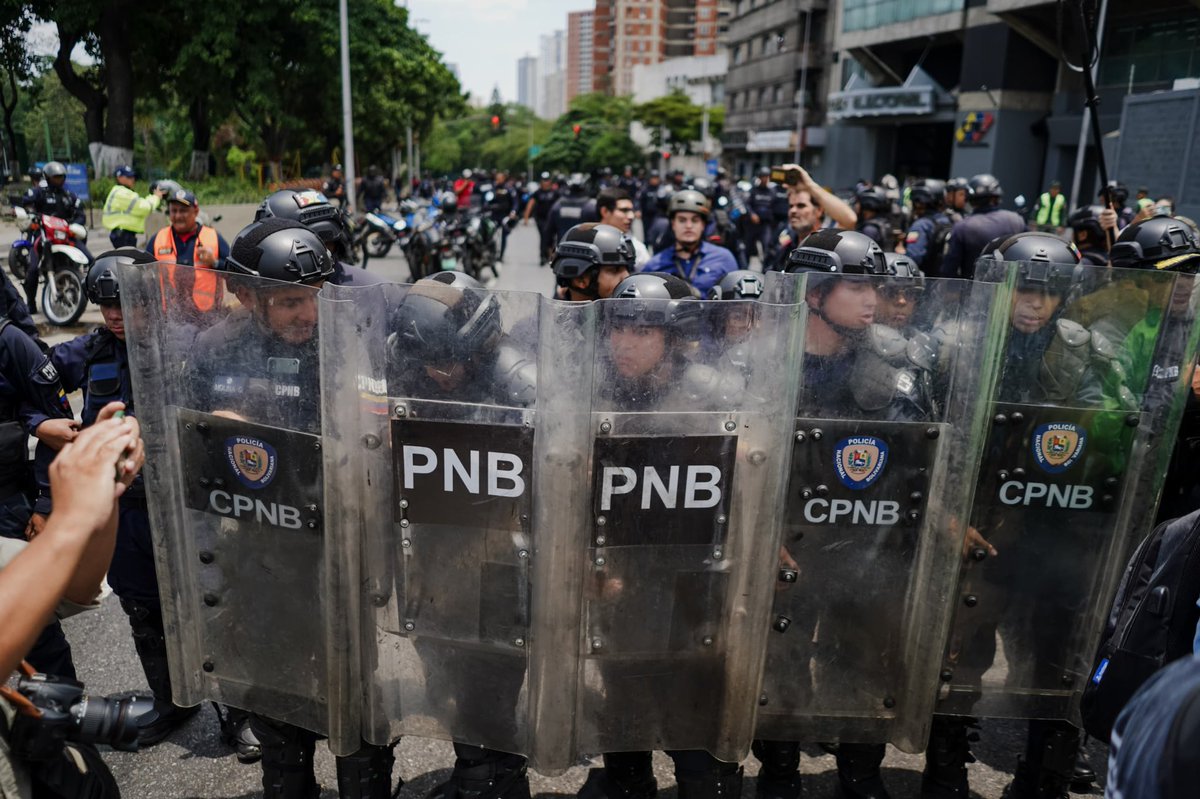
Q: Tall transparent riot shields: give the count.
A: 5